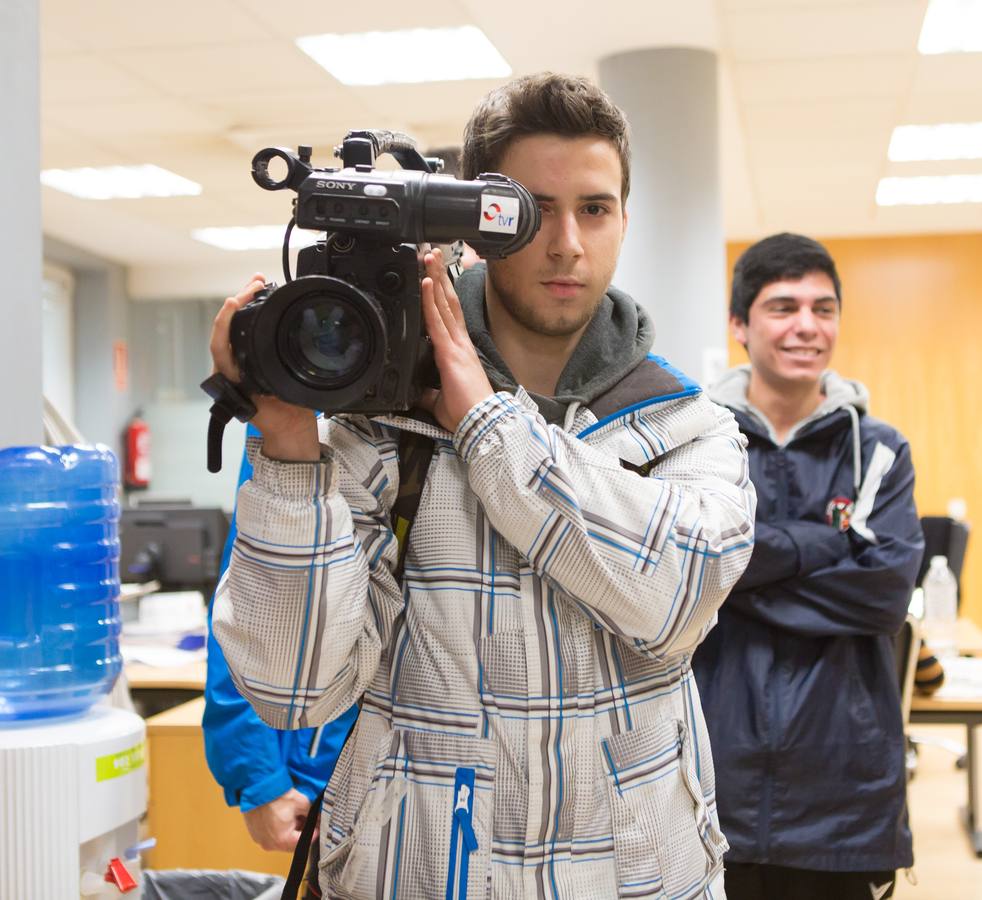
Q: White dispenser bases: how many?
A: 1